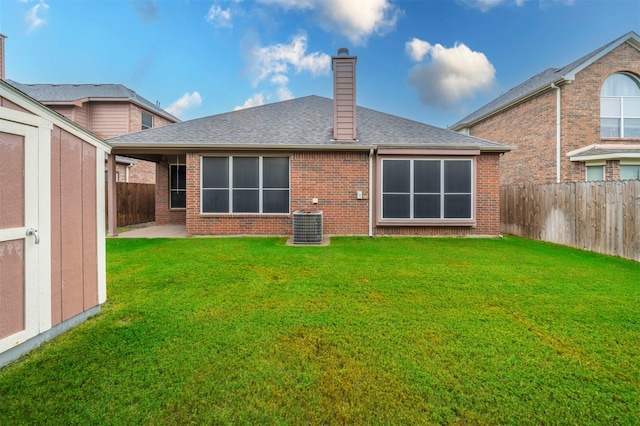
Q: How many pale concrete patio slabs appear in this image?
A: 1